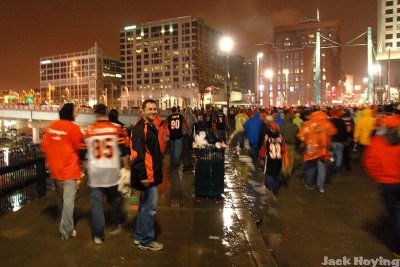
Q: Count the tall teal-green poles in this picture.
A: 2